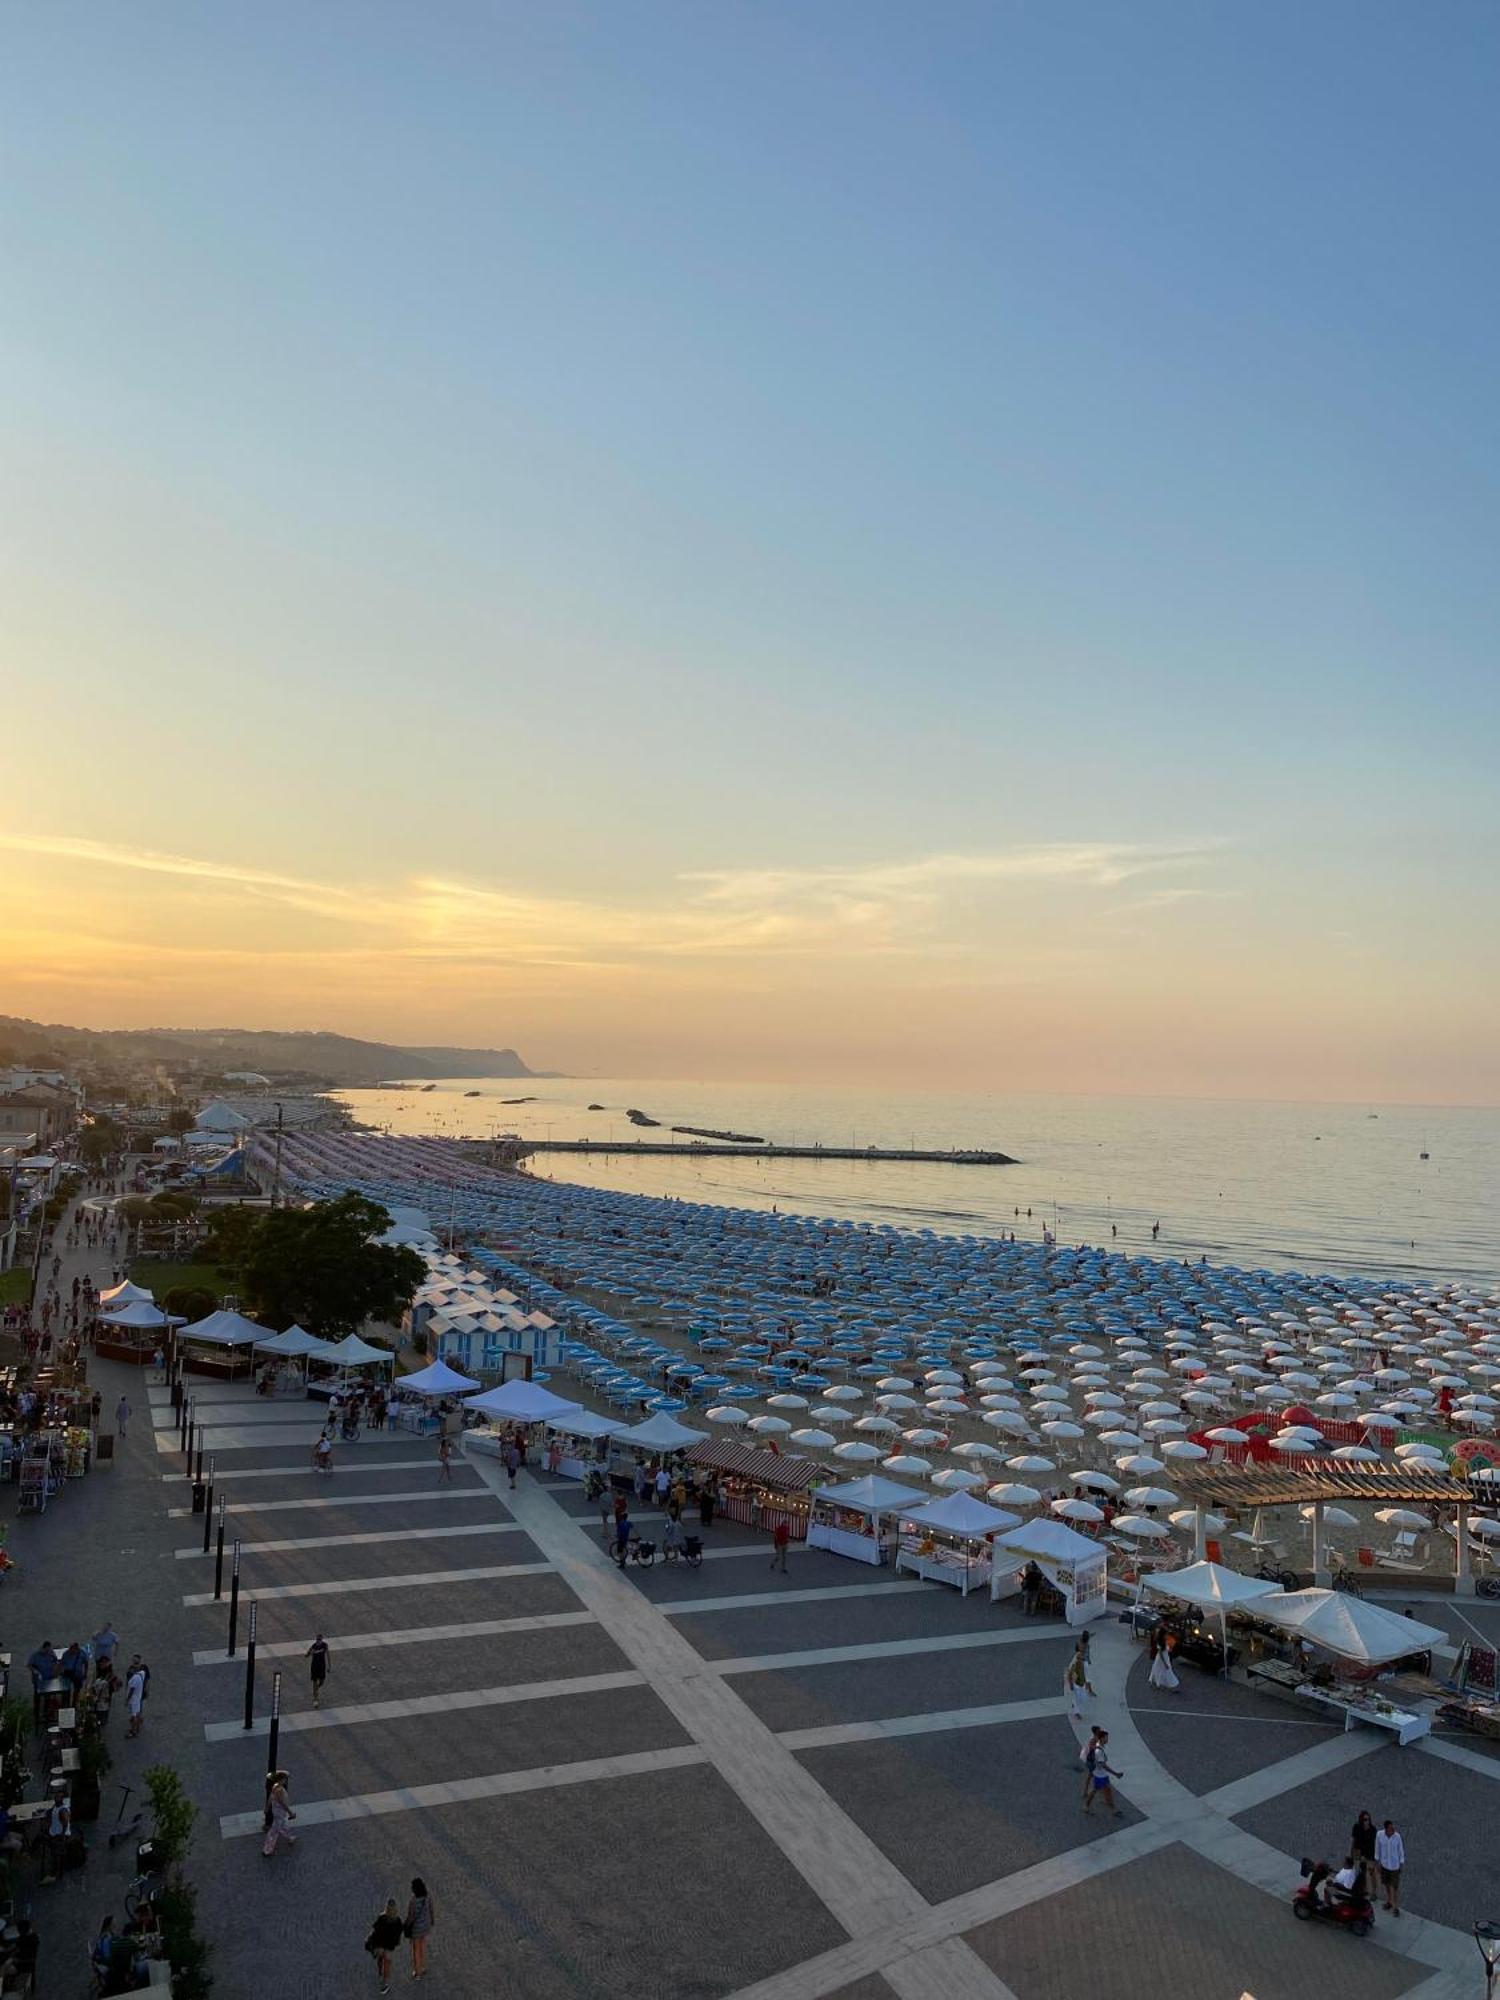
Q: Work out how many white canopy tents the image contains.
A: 14